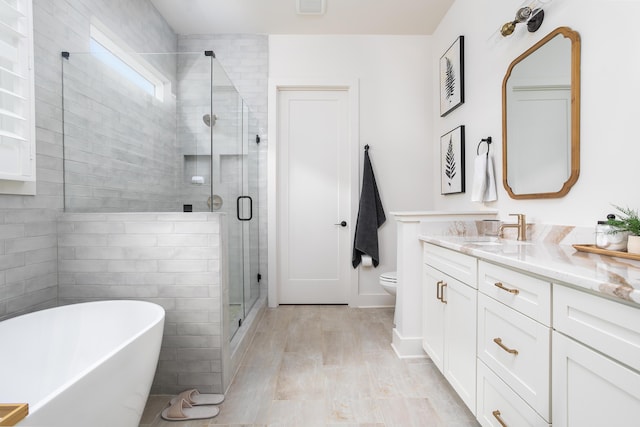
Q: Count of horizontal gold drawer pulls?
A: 3